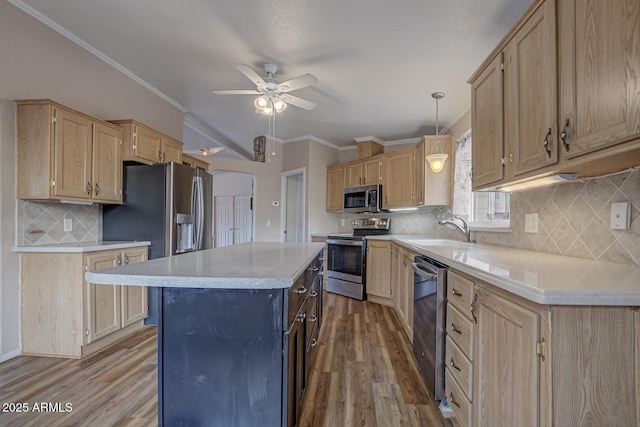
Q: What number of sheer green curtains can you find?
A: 0